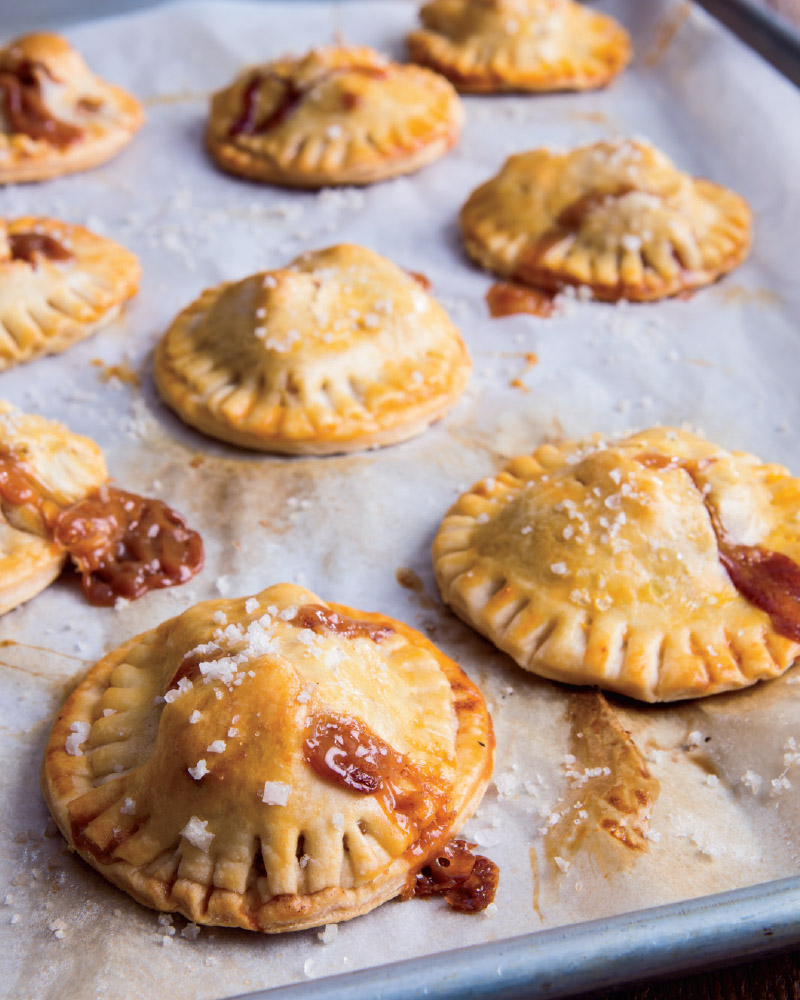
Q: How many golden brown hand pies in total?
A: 9